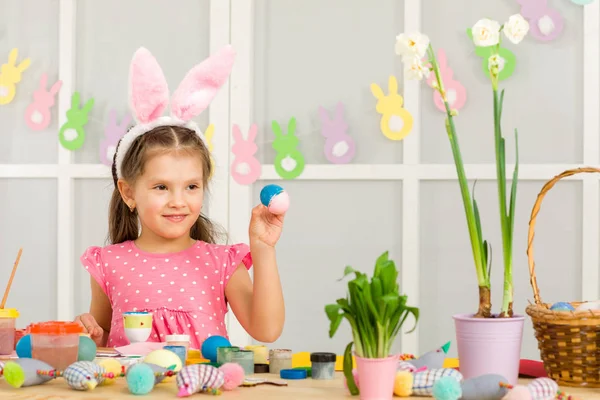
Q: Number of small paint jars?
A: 7